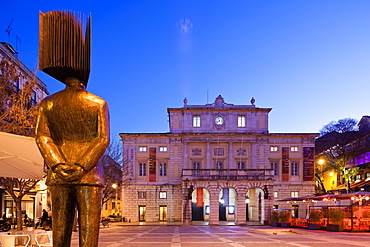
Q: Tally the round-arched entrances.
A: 3